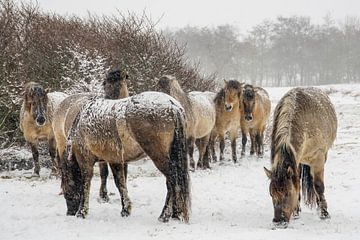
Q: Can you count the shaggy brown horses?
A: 7